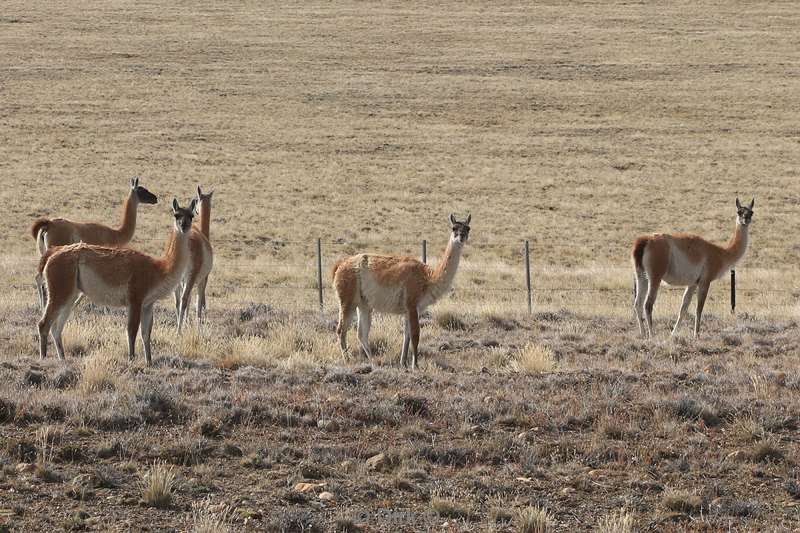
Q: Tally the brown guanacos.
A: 5